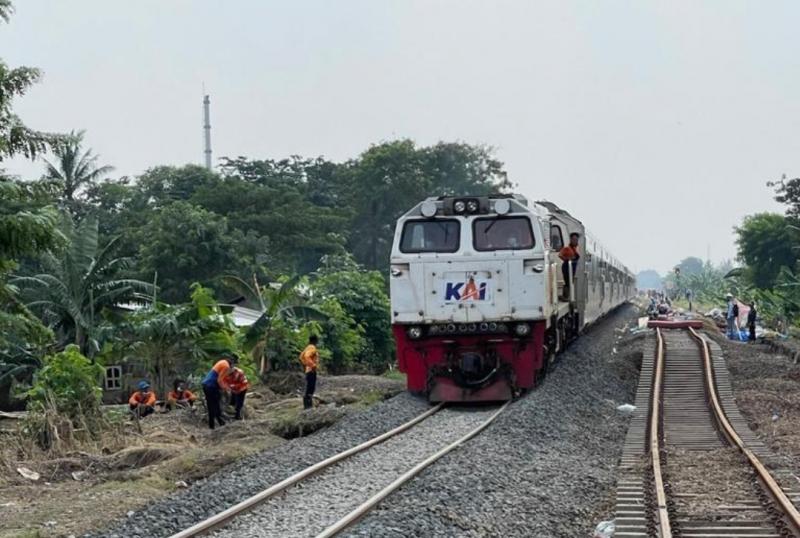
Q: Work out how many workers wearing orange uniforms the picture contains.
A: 6